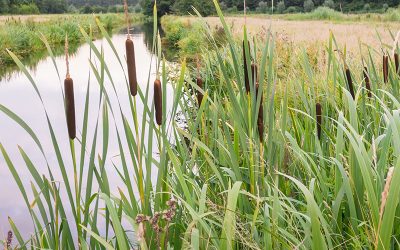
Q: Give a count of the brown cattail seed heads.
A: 12